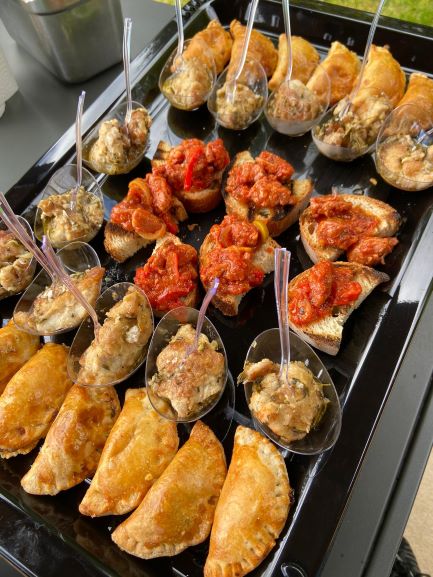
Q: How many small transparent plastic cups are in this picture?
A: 12